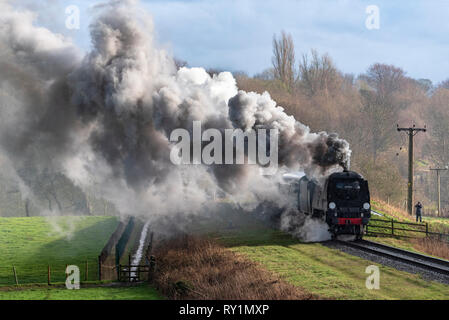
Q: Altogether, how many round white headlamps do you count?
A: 2